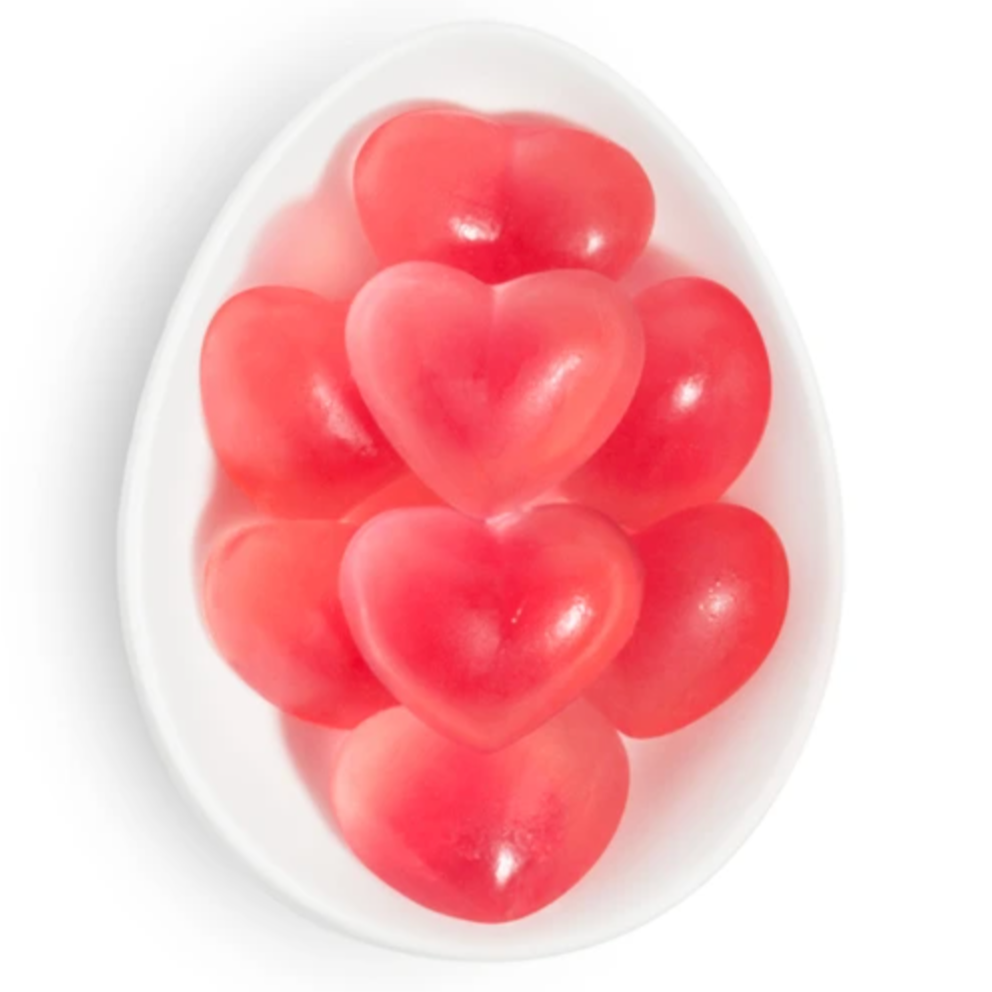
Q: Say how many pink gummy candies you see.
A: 8